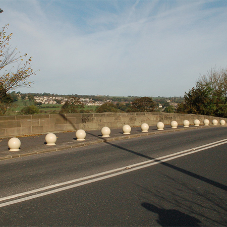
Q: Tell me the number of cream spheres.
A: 13